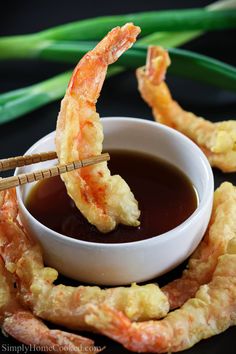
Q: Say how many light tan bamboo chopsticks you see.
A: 2